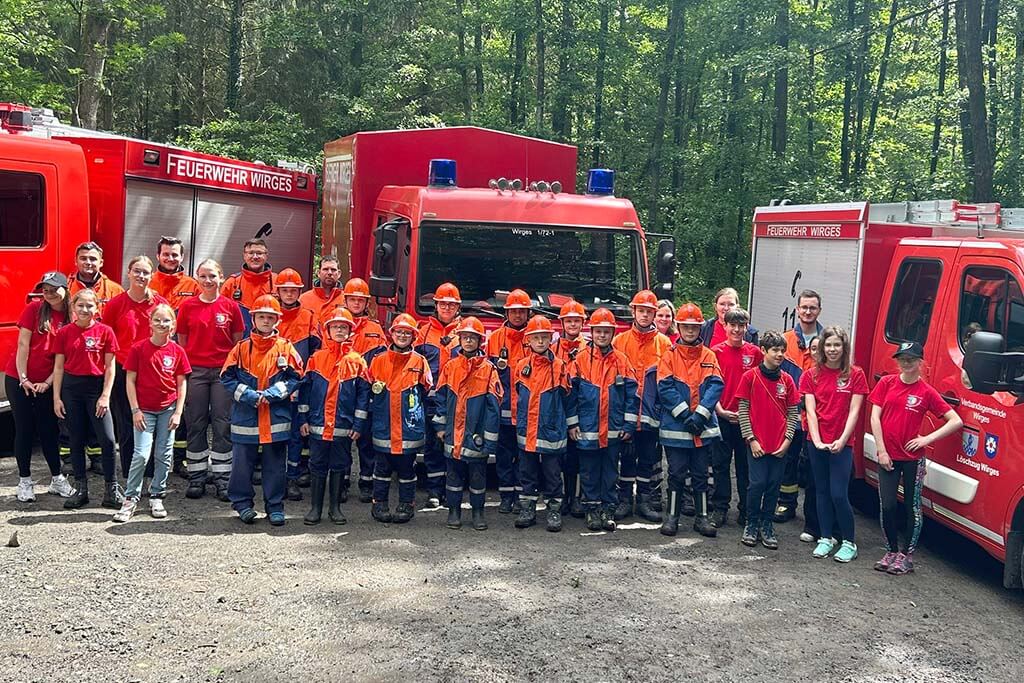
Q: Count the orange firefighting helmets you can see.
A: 13